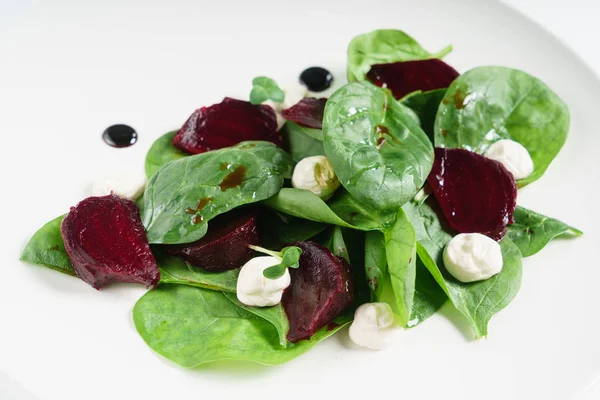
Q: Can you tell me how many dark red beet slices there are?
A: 7